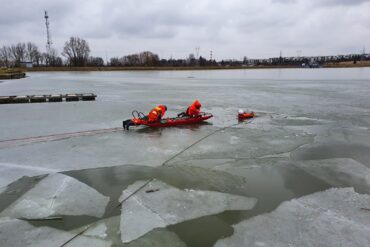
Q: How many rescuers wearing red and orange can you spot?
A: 2